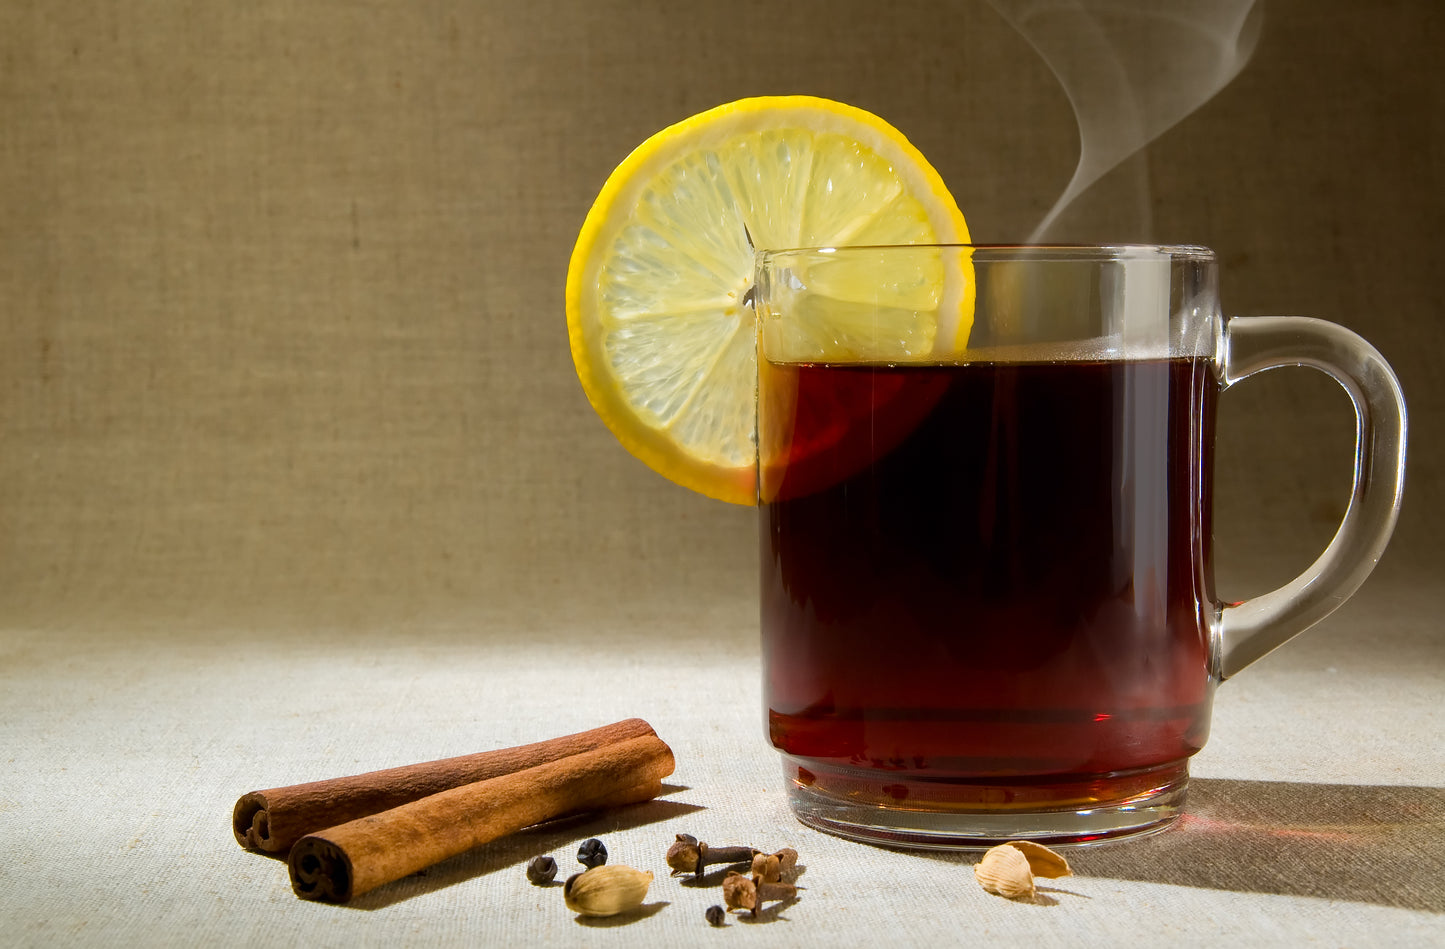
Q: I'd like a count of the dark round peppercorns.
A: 3